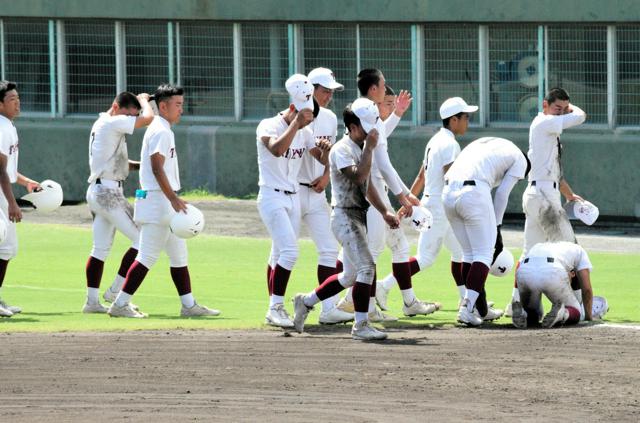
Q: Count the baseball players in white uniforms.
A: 12